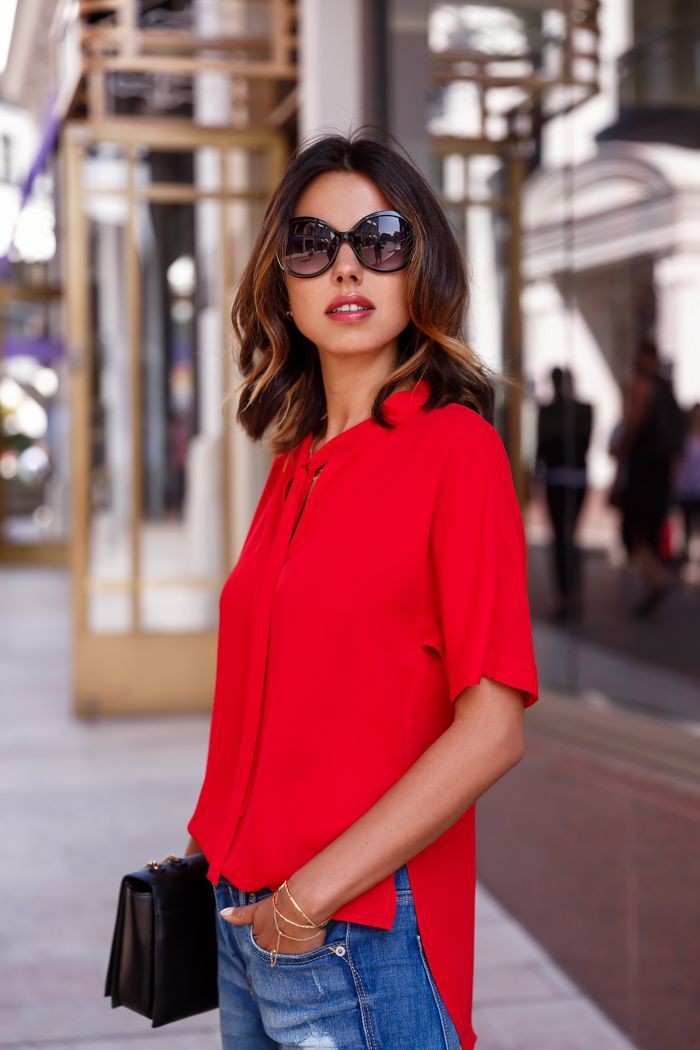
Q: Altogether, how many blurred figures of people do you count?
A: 3